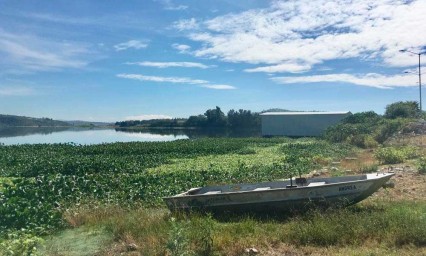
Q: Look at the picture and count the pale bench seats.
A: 3